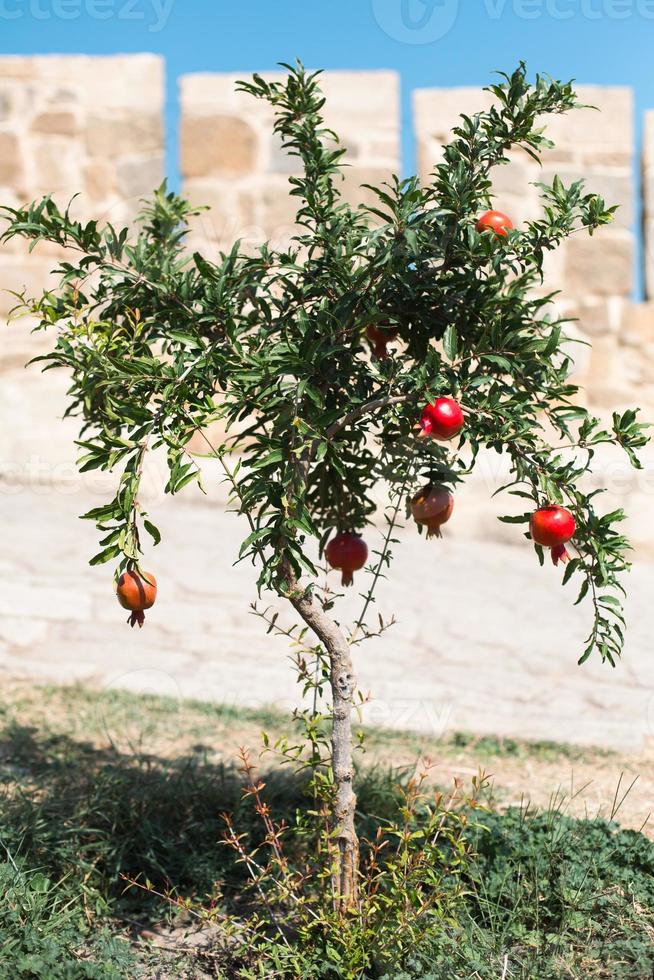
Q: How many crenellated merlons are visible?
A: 4